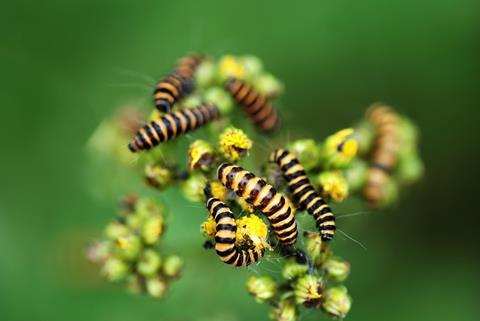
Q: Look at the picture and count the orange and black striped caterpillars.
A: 7